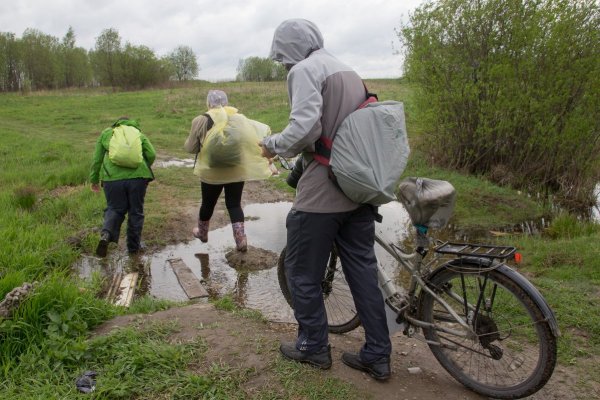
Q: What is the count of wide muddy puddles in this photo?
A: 1